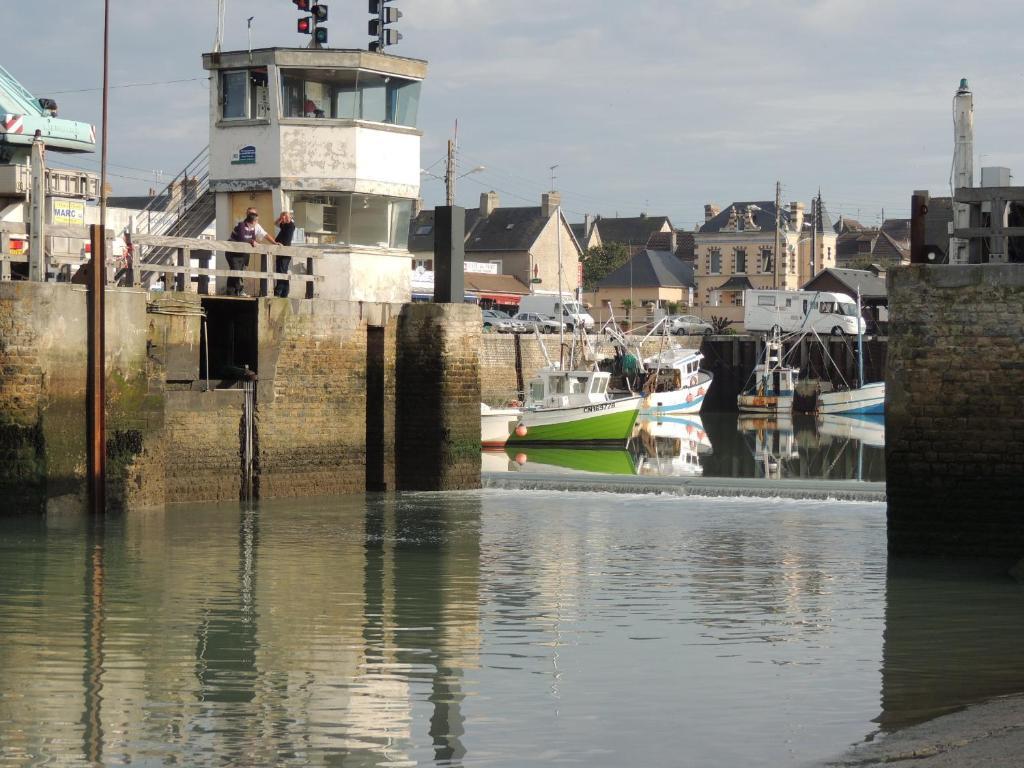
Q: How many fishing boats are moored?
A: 5